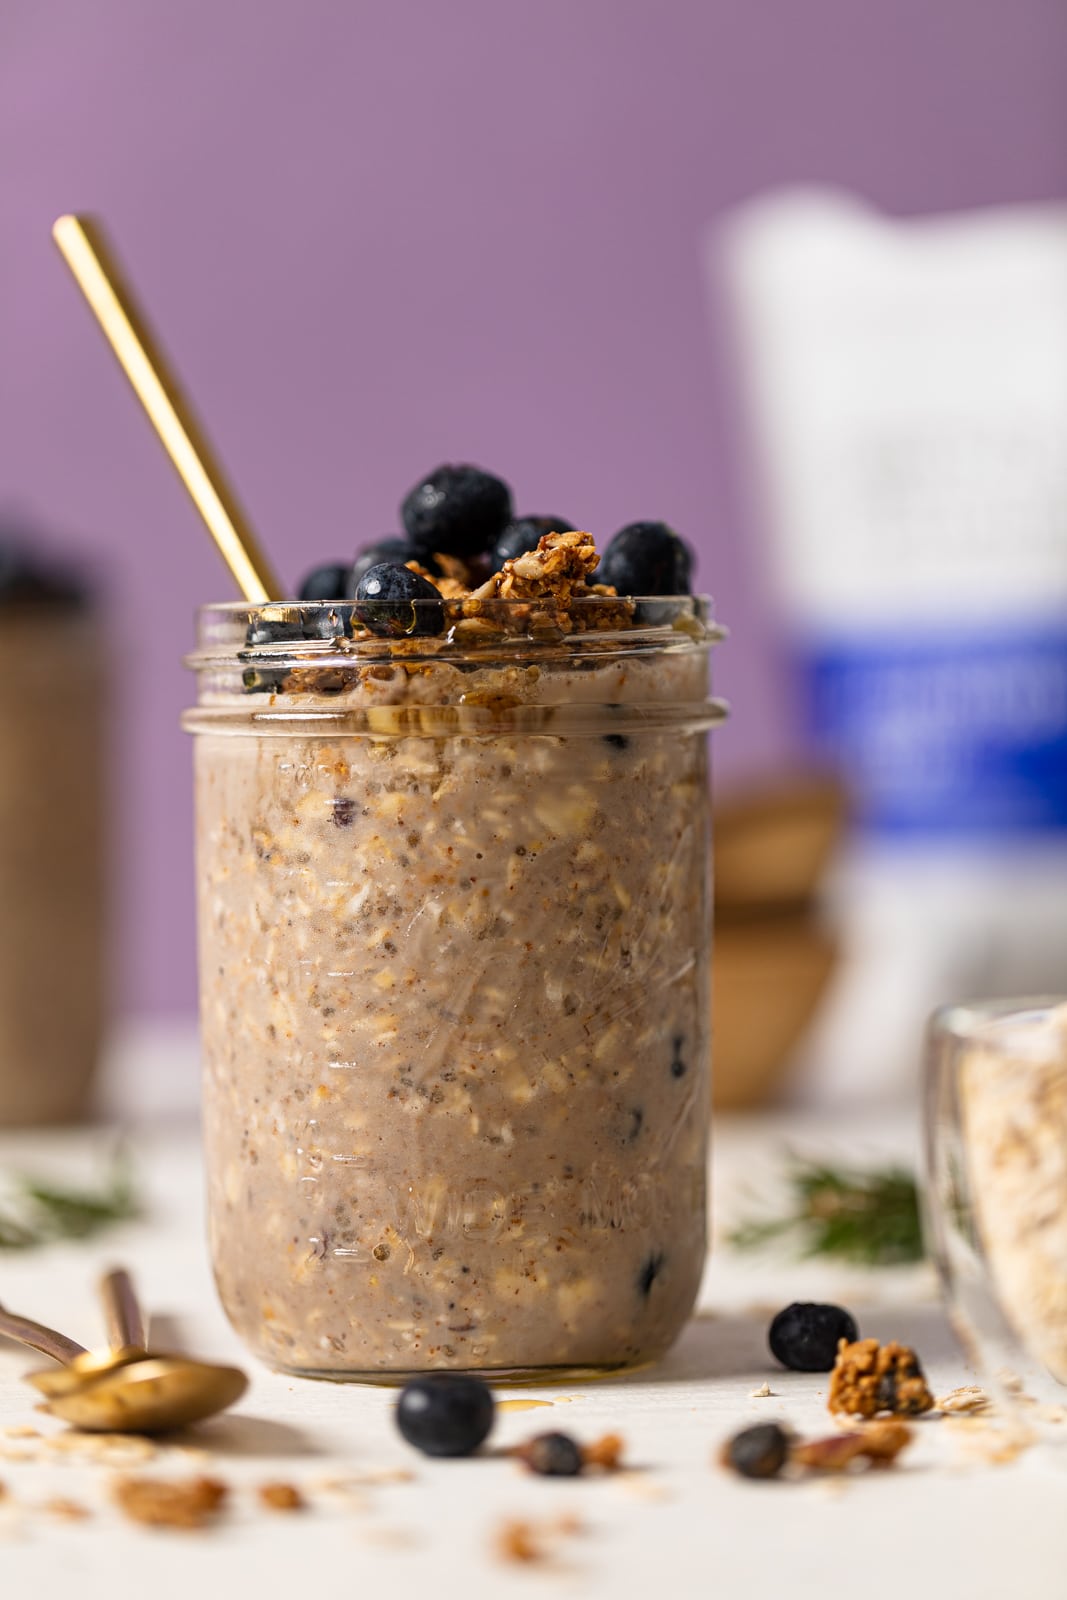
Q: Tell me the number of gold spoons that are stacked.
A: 2